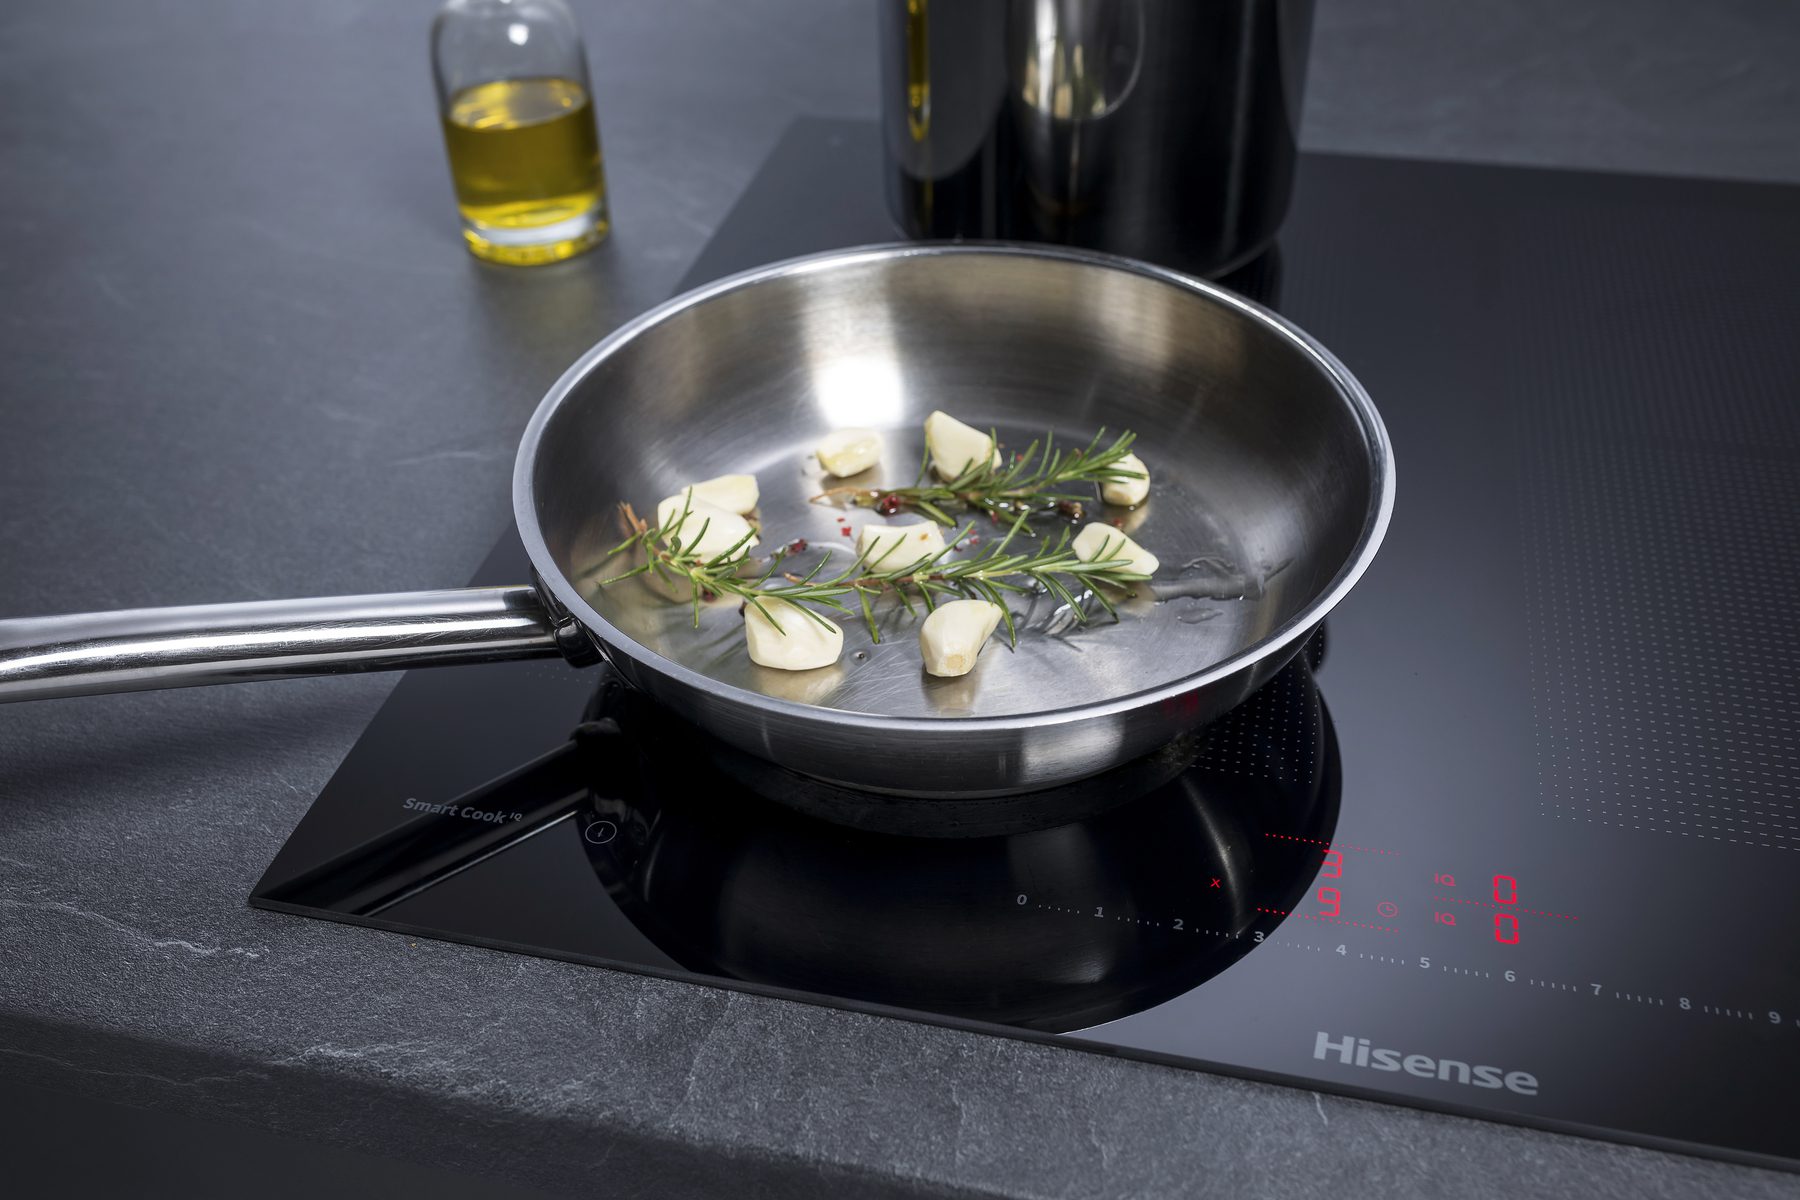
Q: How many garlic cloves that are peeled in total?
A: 9